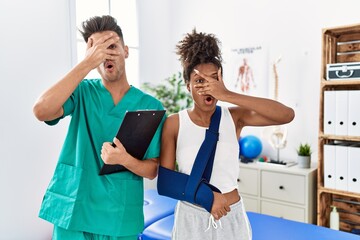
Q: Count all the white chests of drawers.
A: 1